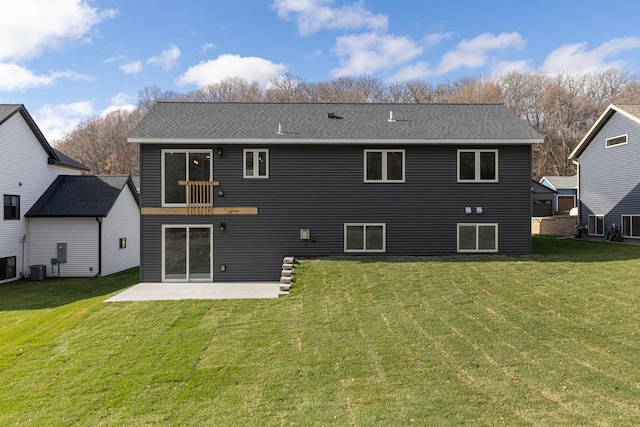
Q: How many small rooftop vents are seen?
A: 3